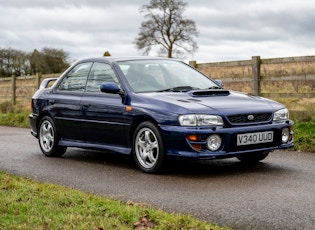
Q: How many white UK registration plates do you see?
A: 1